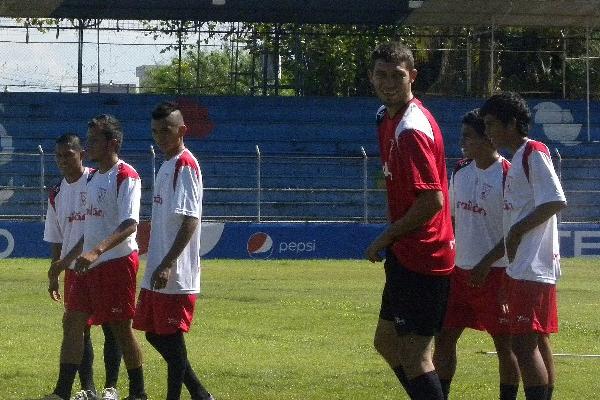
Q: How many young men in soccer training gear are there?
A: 6